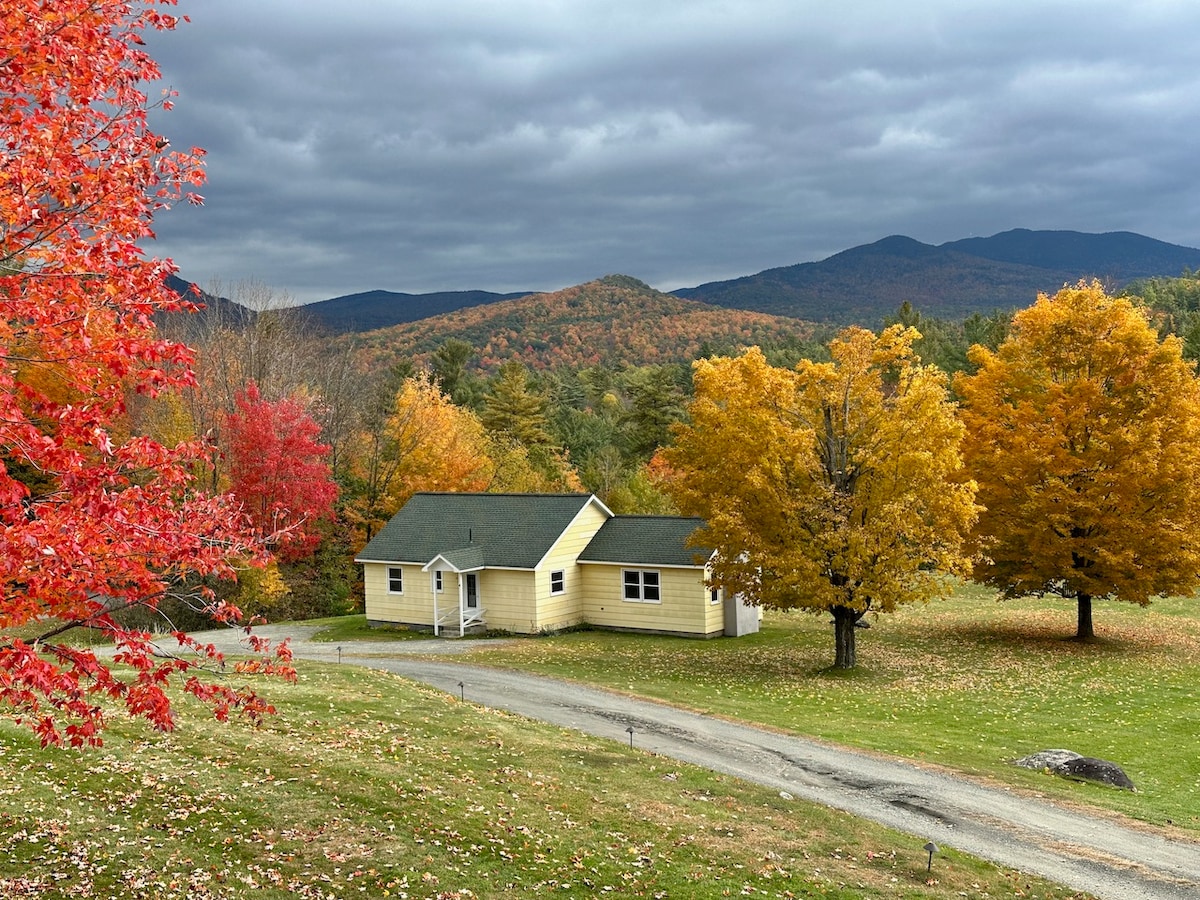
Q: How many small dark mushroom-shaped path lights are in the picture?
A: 4